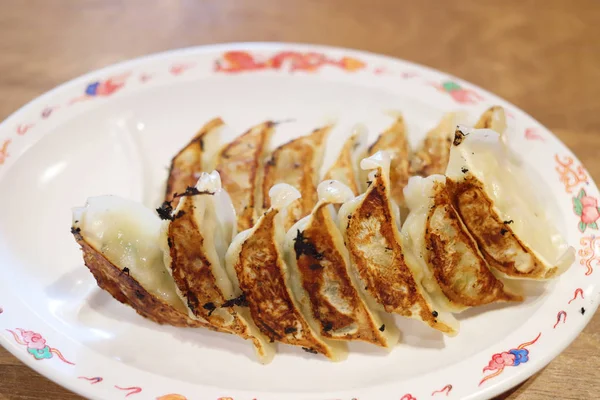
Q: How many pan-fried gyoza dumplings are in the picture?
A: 14